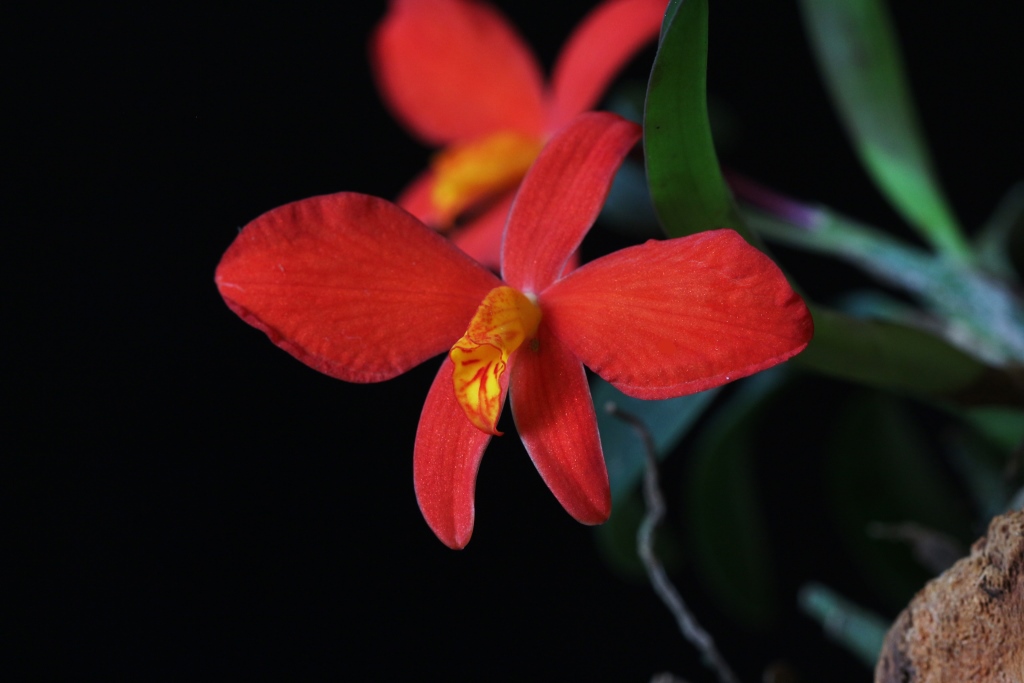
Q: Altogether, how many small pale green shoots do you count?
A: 1